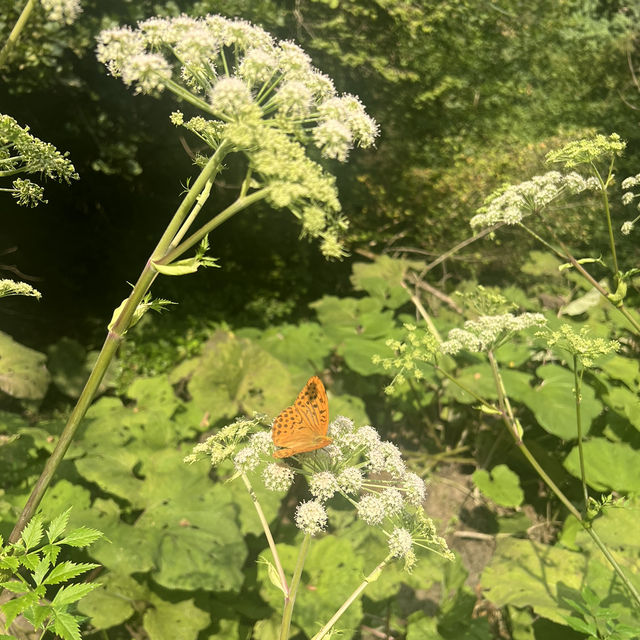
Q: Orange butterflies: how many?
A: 1